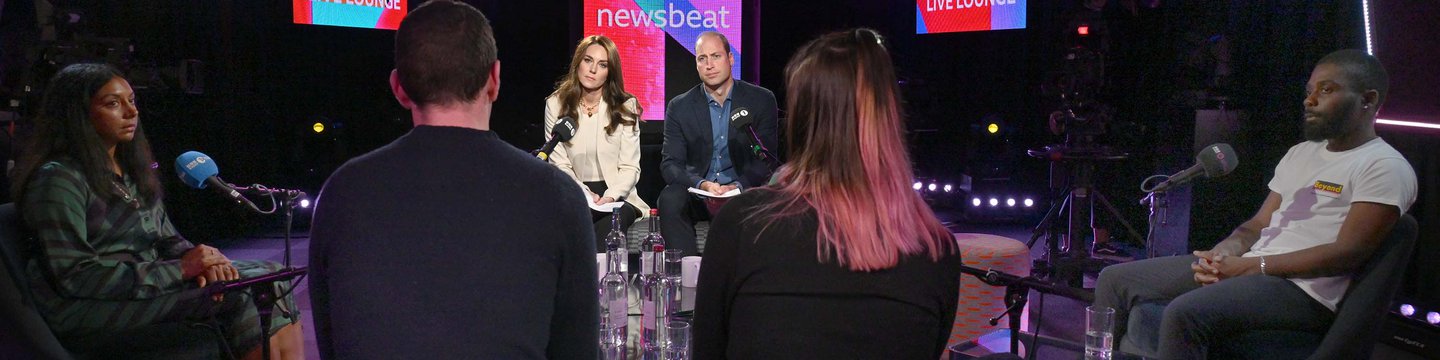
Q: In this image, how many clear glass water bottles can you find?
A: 4